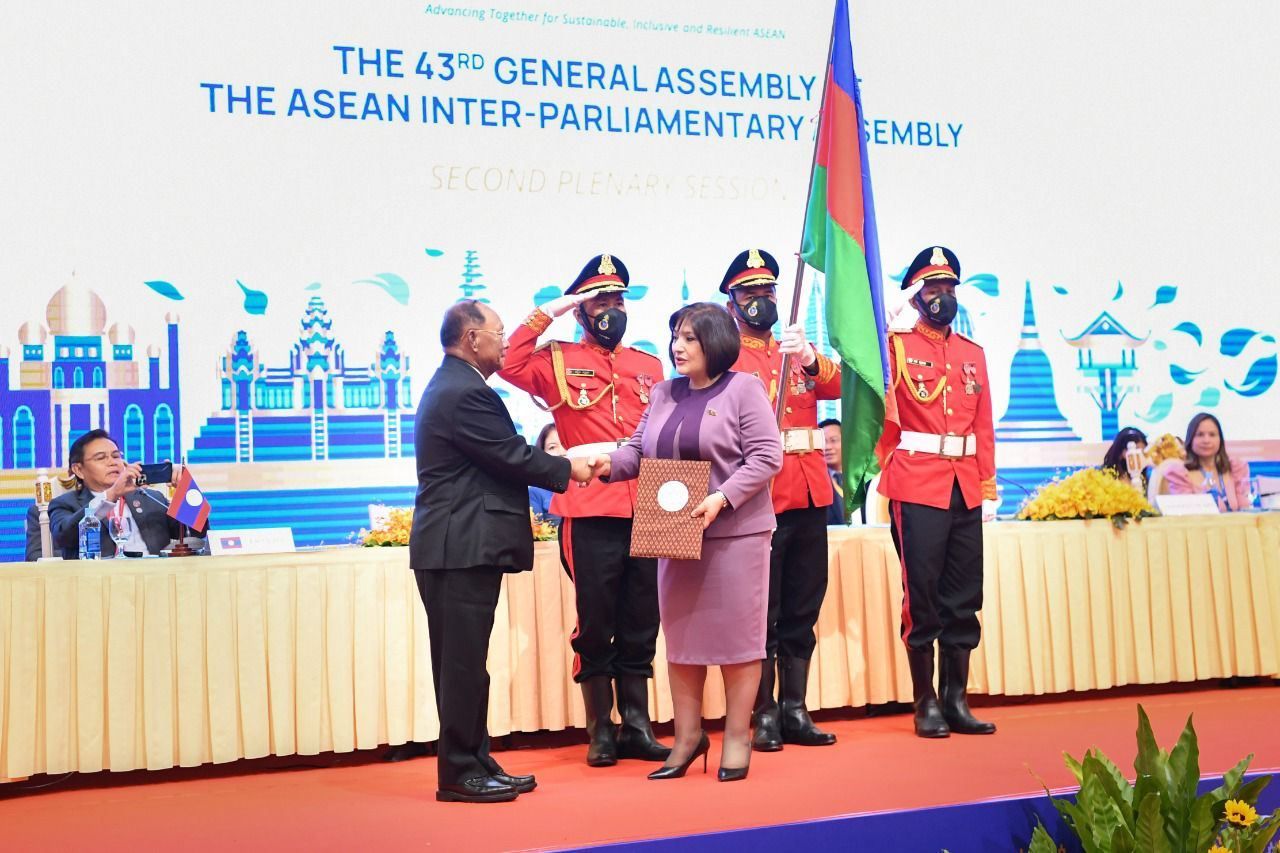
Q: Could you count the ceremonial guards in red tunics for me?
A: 3